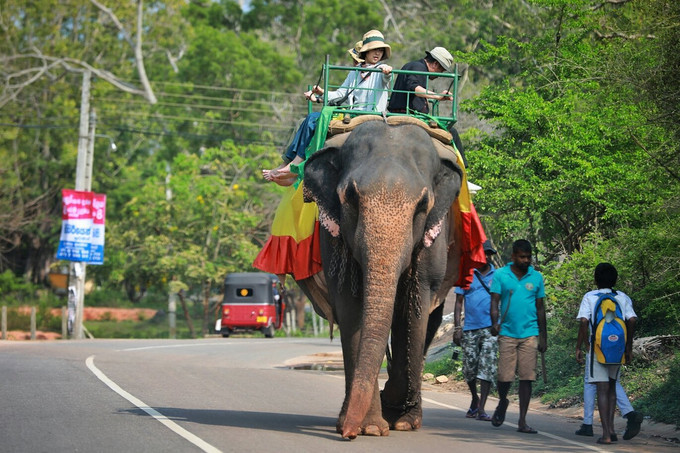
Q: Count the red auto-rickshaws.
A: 1